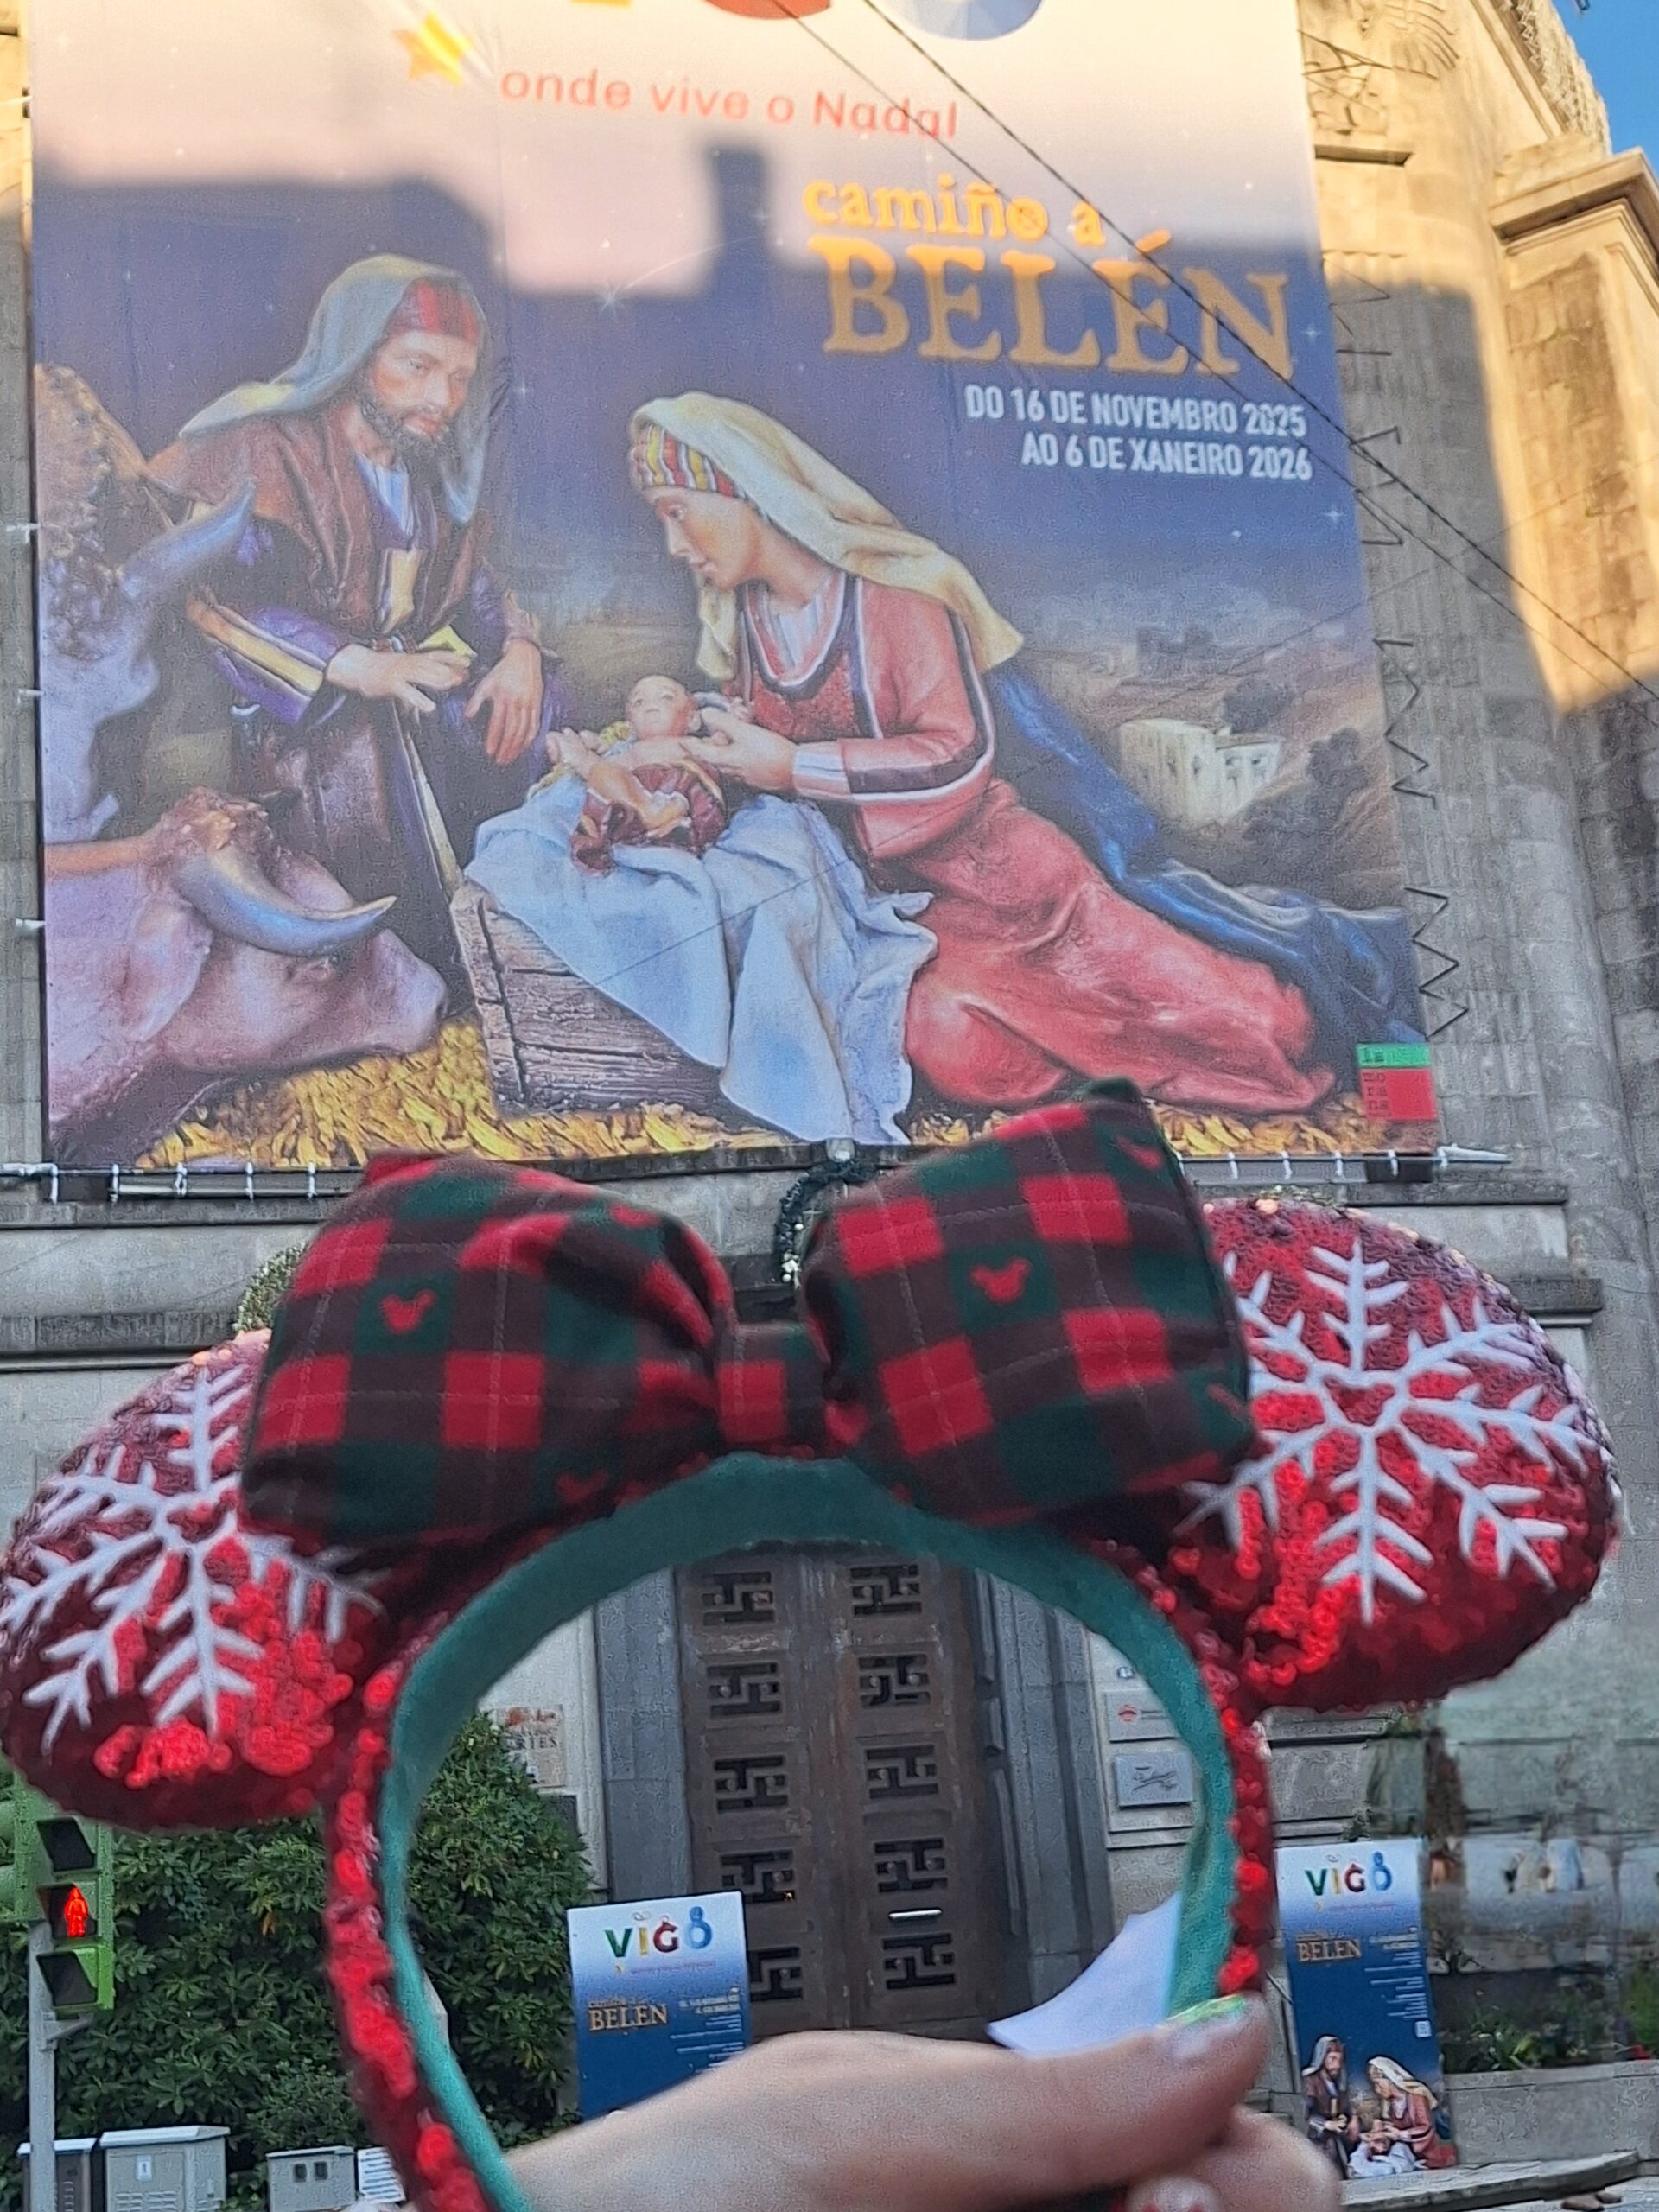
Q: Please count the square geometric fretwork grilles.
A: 10